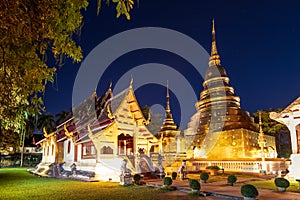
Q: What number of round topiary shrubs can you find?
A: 8